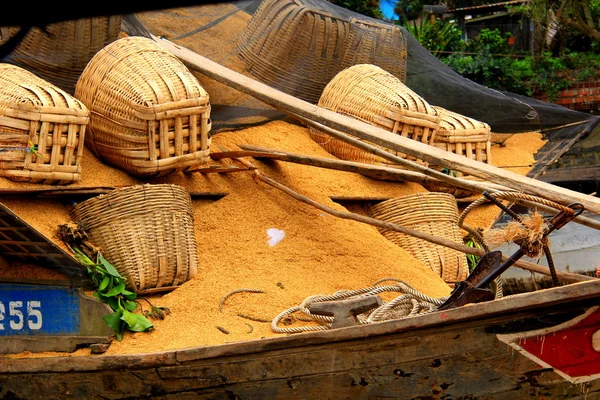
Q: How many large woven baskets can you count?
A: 9